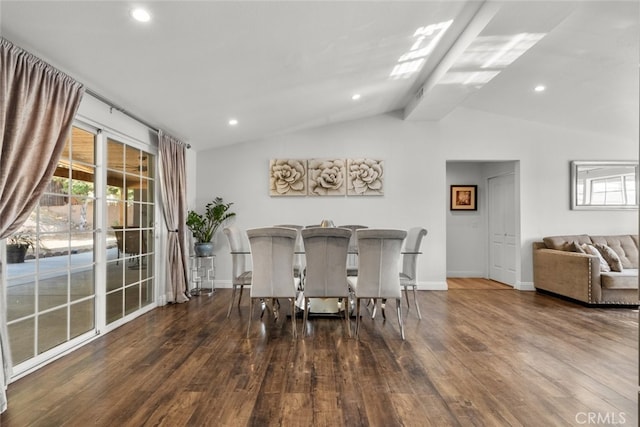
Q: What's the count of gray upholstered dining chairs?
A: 8